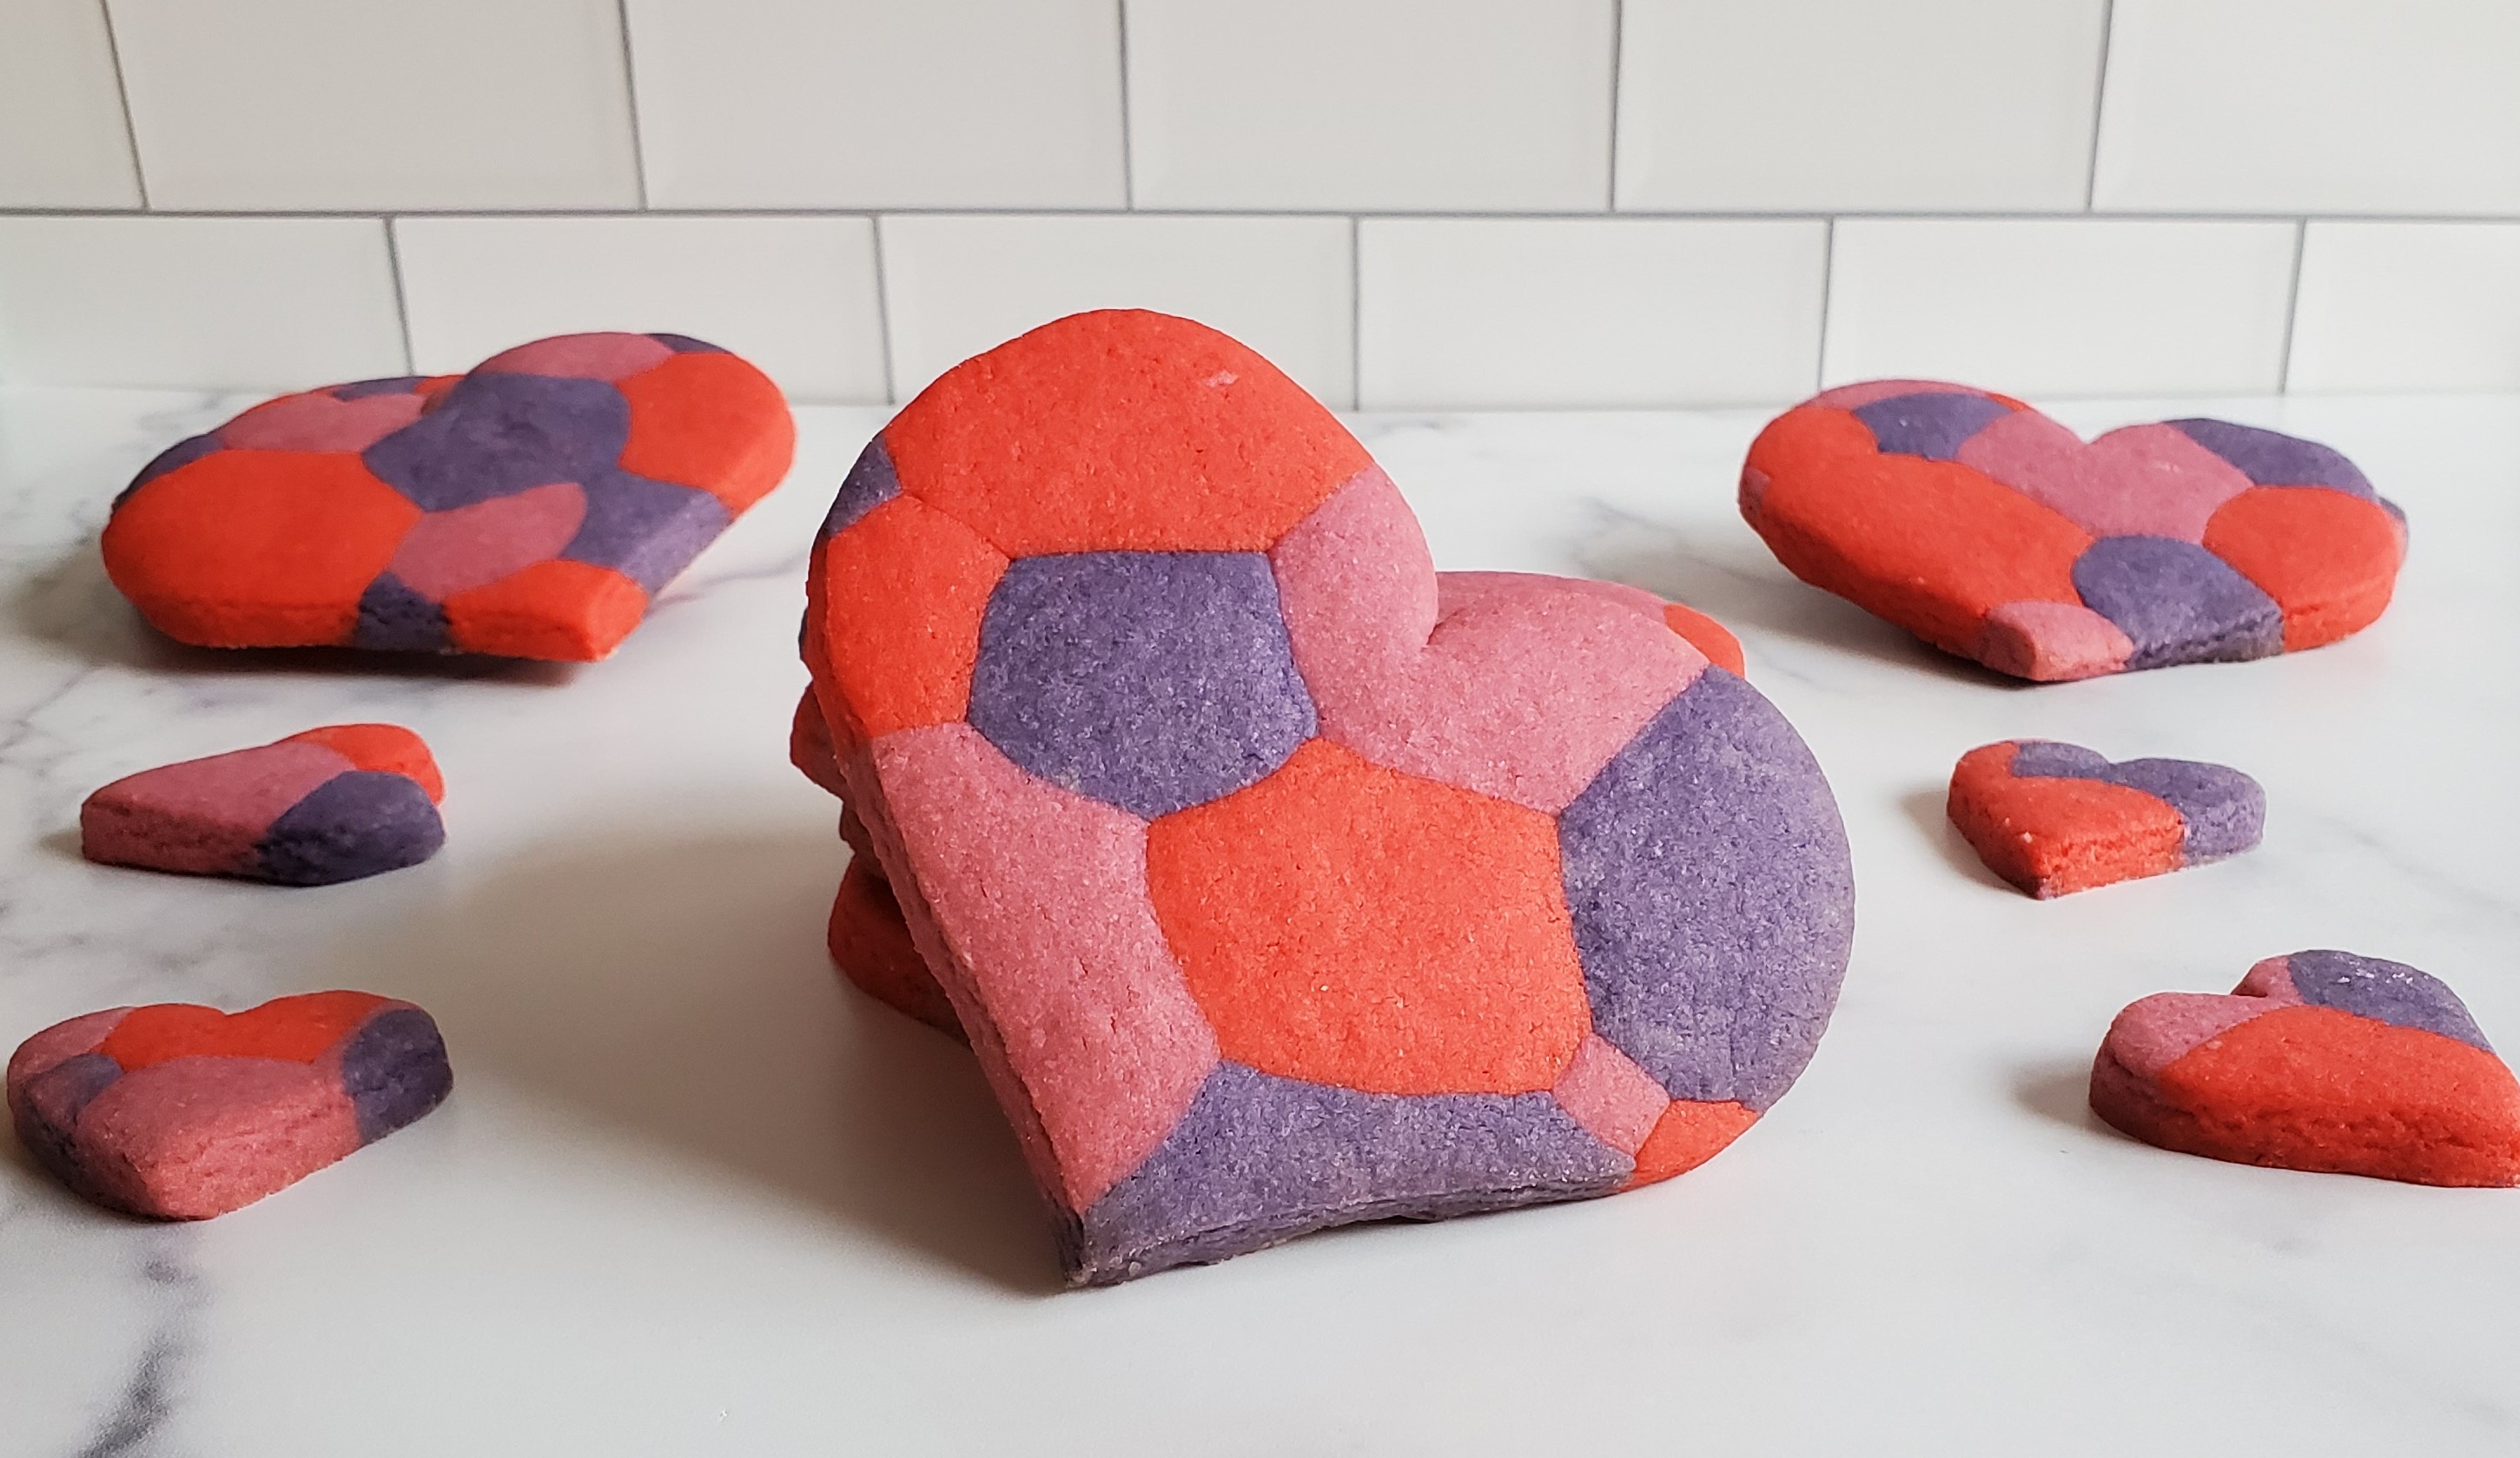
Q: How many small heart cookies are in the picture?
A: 4